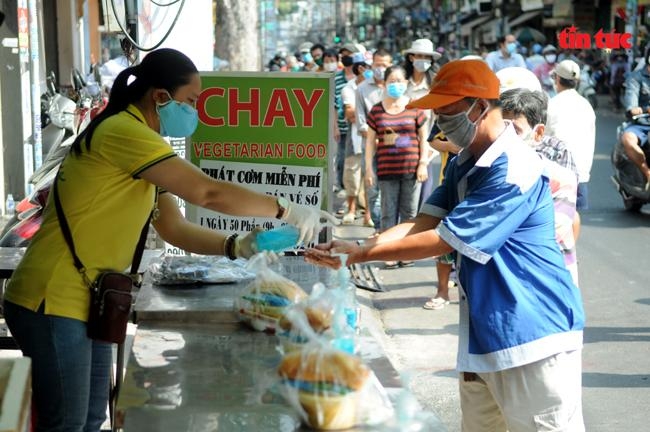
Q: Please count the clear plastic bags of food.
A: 3